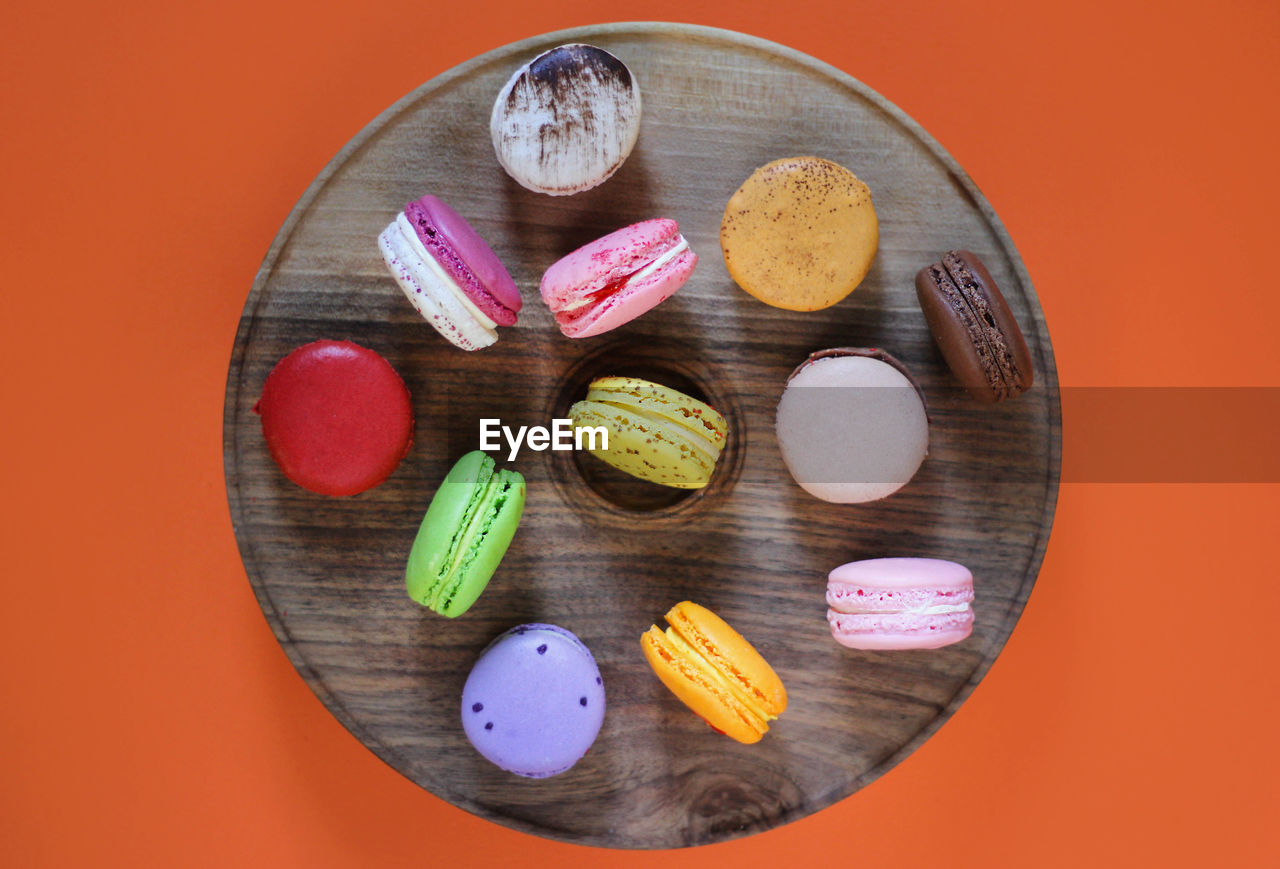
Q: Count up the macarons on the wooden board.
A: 12